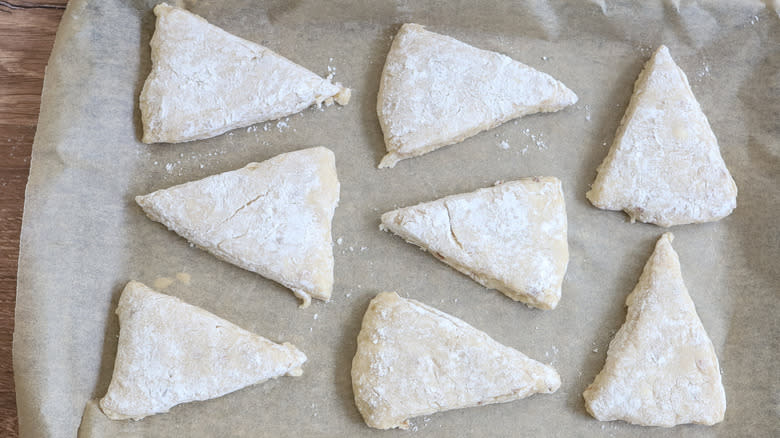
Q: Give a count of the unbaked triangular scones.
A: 8